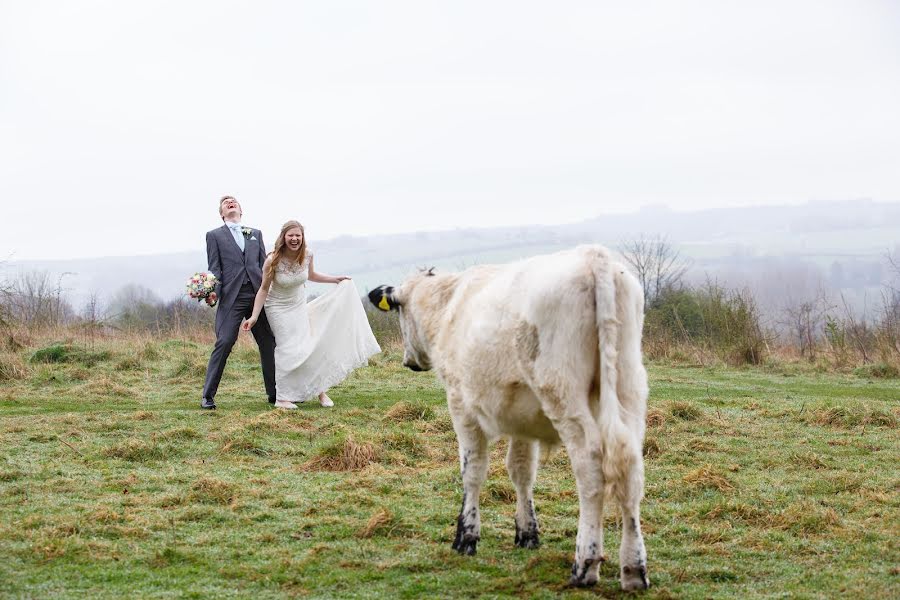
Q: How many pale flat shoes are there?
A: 2